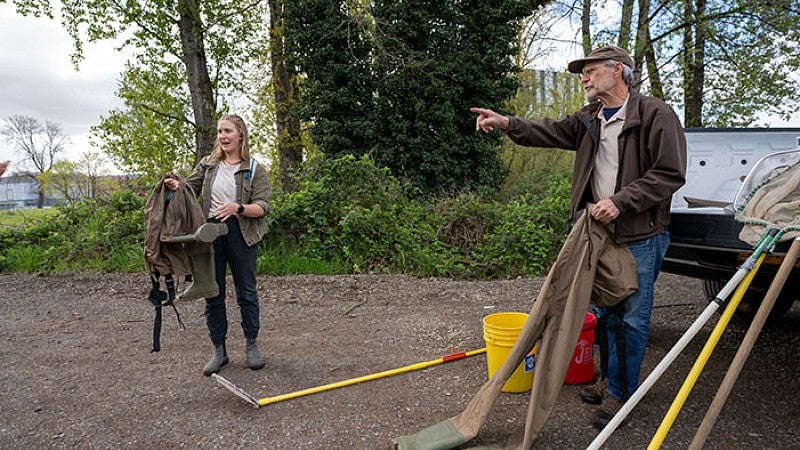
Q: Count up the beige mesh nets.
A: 1